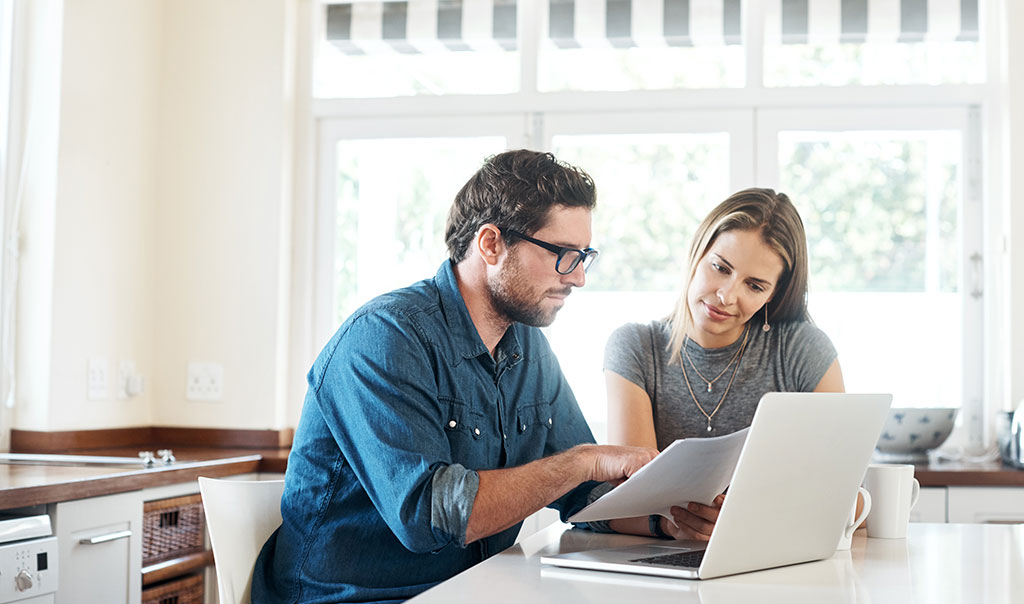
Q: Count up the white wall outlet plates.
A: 3